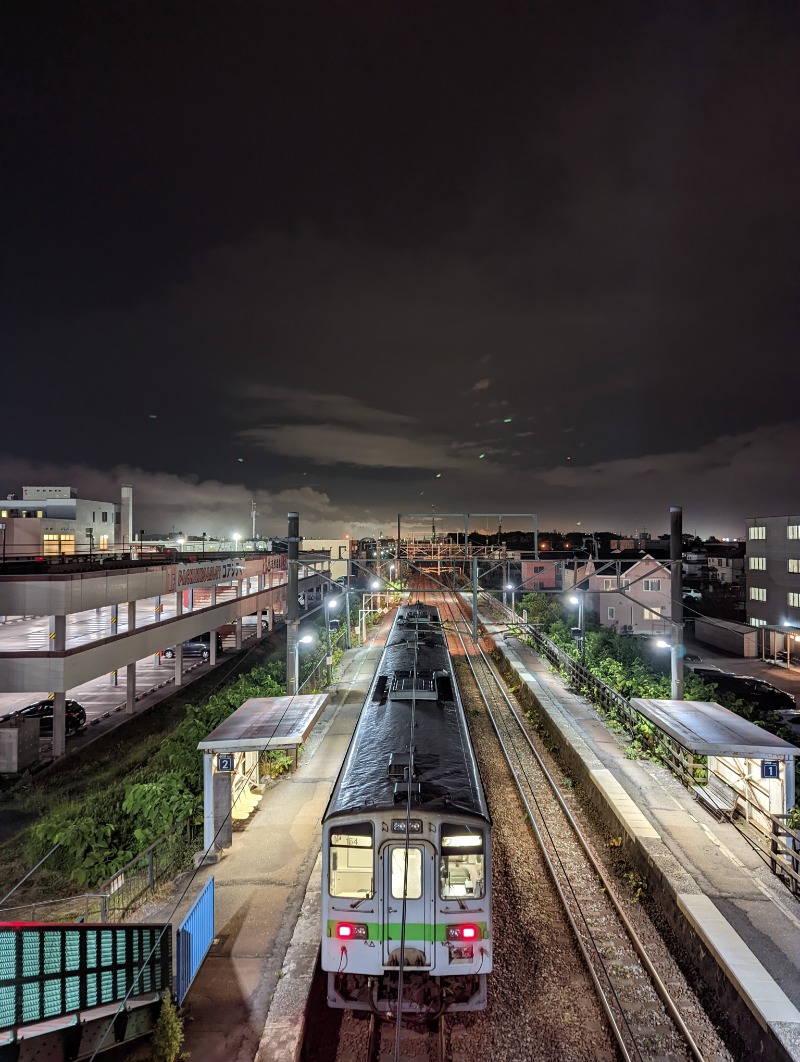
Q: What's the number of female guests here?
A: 0